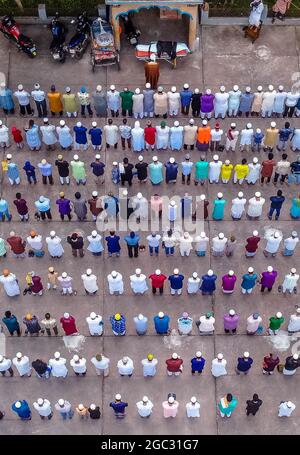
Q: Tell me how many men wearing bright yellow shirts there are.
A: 2